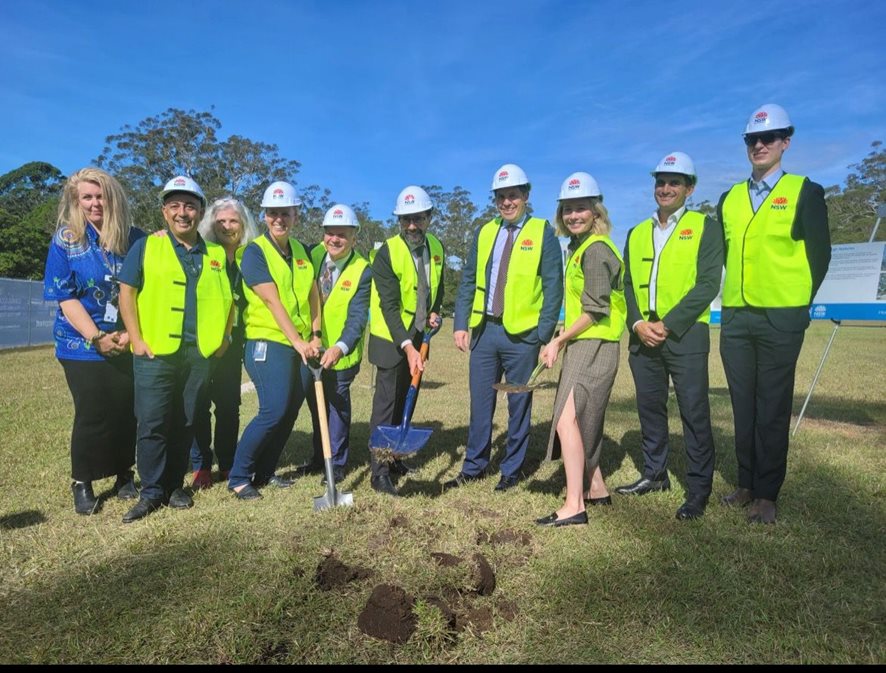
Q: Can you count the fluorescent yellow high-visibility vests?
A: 8